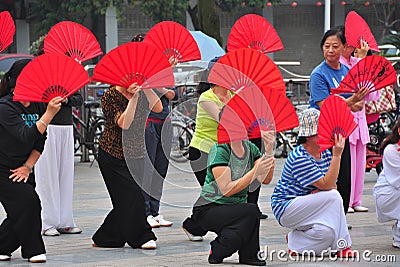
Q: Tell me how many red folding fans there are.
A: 11